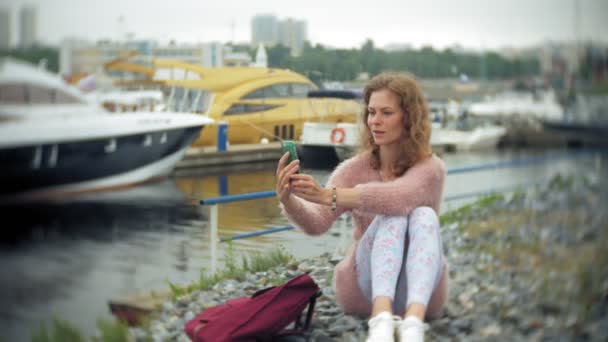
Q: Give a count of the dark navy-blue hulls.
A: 1